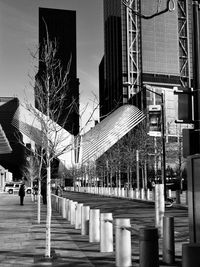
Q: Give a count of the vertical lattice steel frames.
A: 2